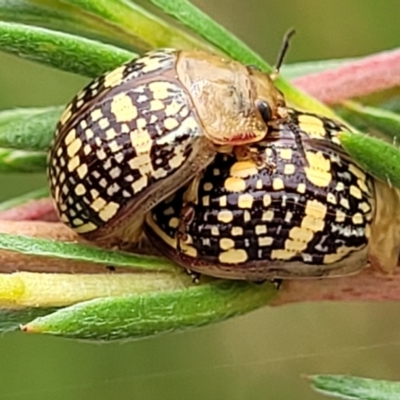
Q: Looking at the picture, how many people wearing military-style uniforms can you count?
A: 0